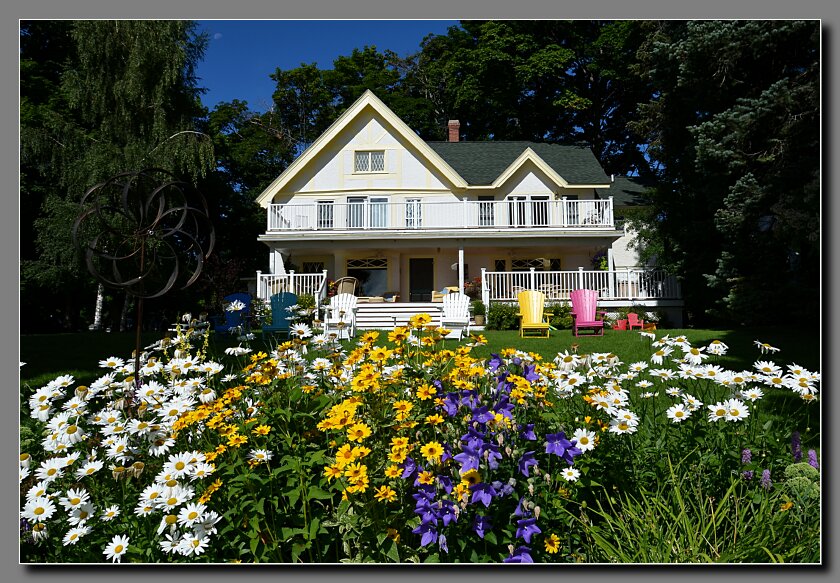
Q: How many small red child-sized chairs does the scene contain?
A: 2